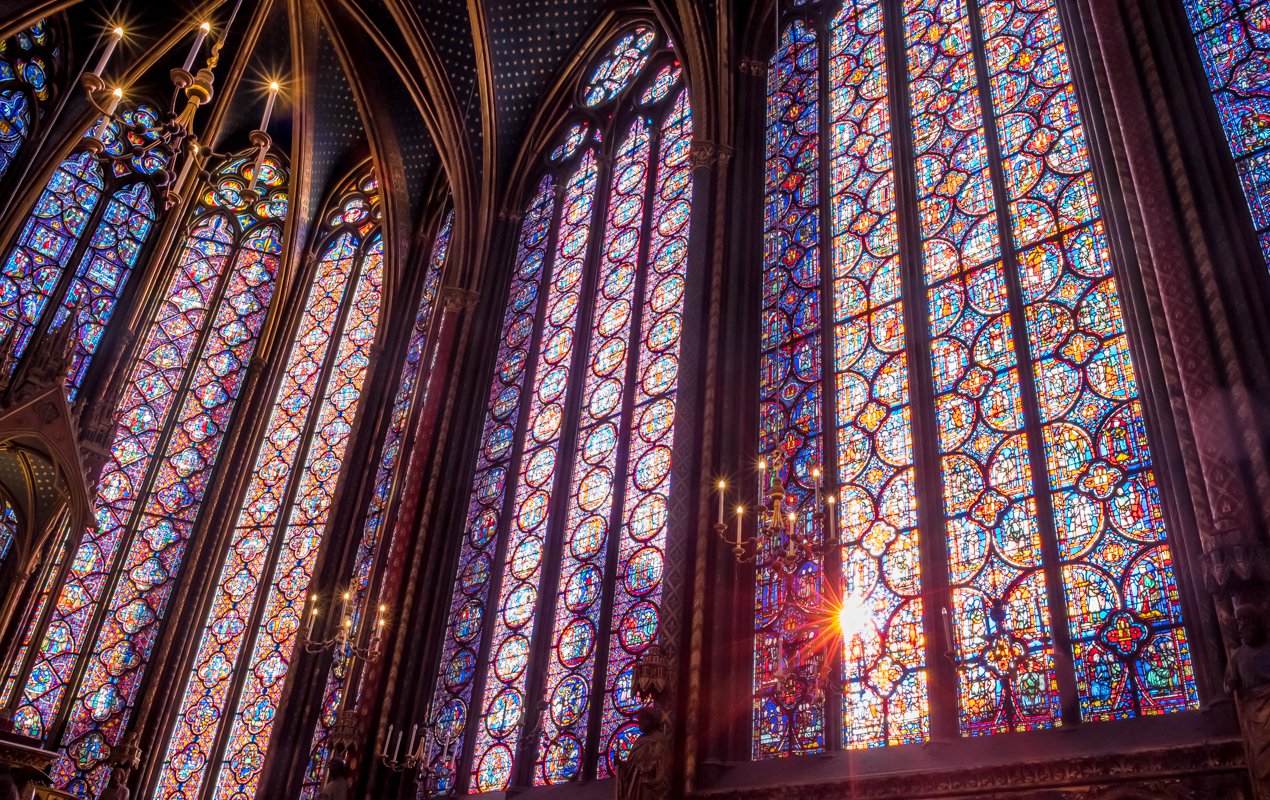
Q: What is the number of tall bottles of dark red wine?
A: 0